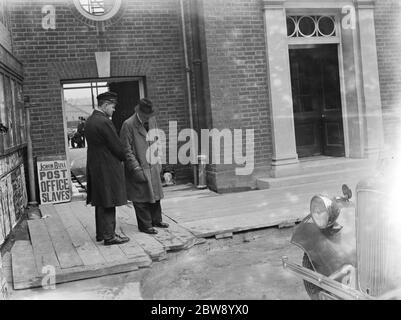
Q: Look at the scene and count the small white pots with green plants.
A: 0